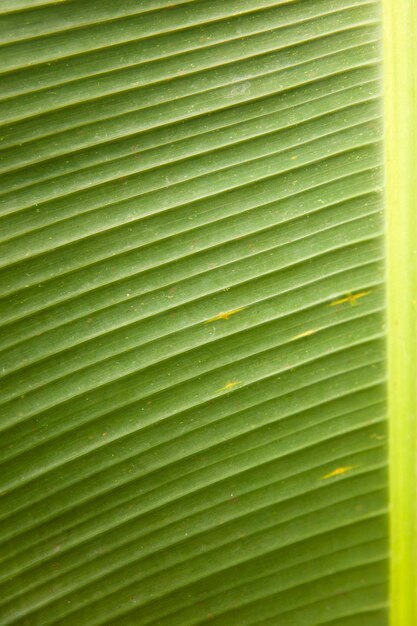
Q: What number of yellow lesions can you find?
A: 5